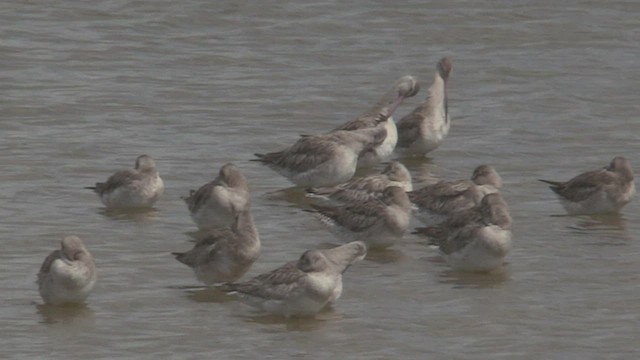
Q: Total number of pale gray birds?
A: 14